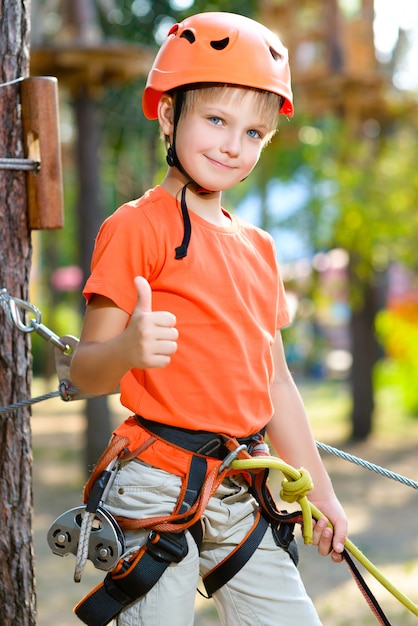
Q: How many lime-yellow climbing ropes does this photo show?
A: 1